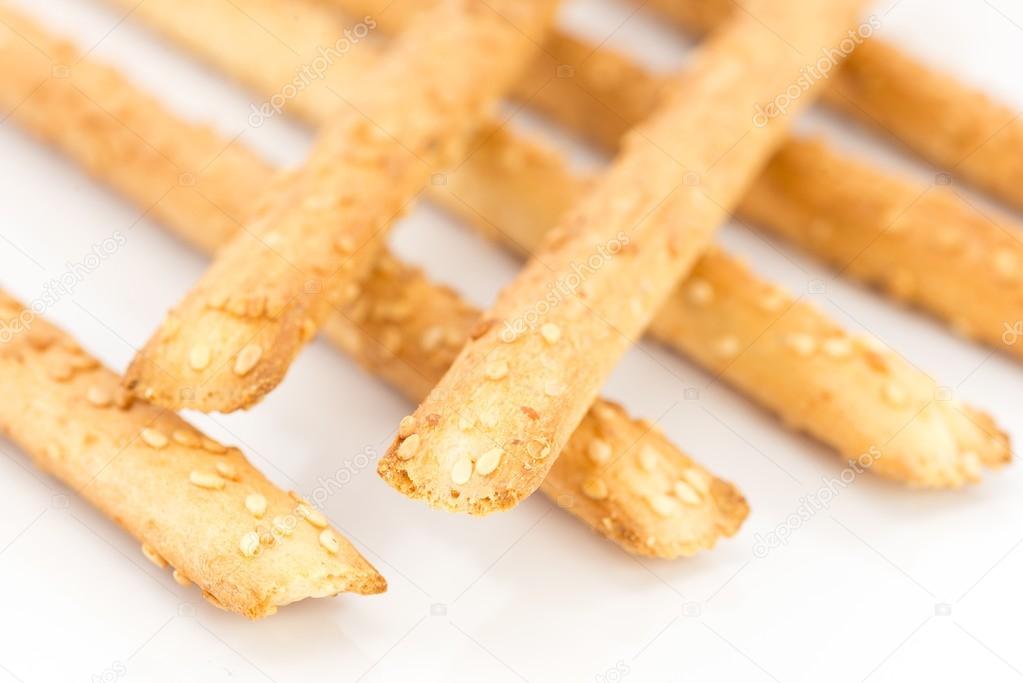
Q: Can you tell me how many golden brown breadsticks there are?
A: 7